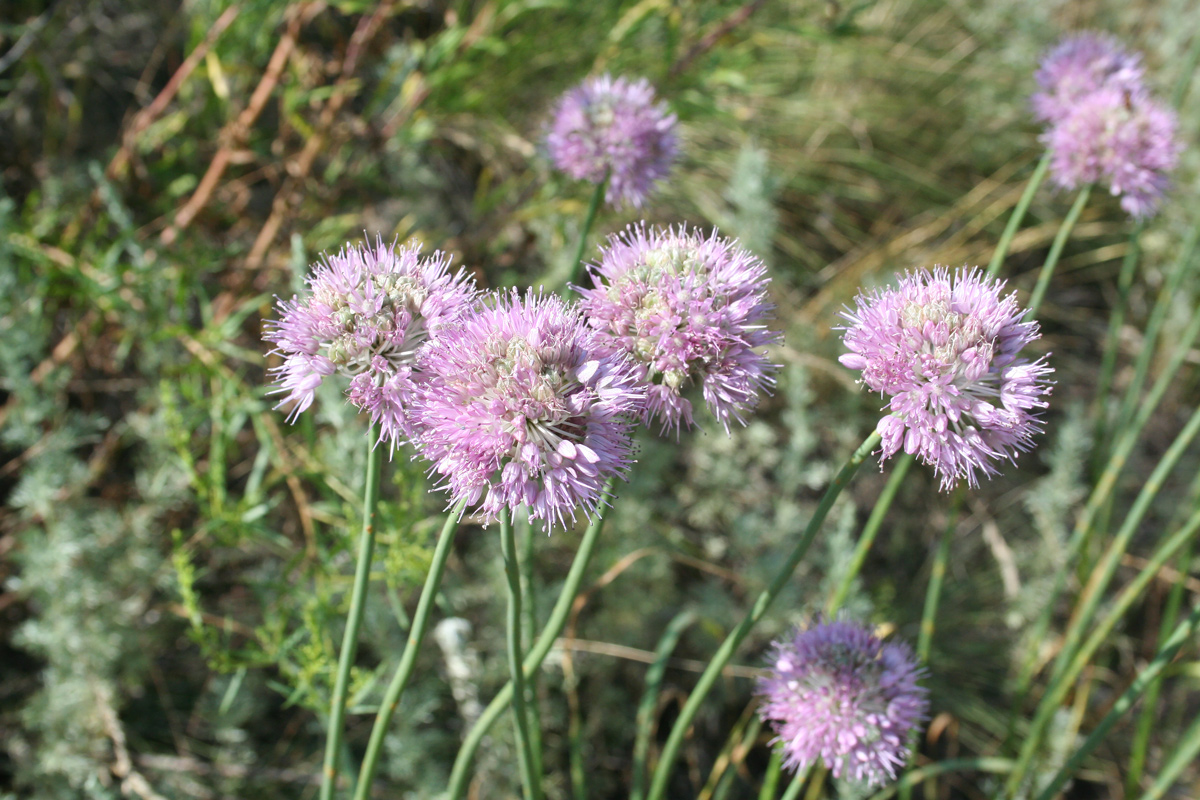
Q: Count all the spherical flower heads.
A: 8